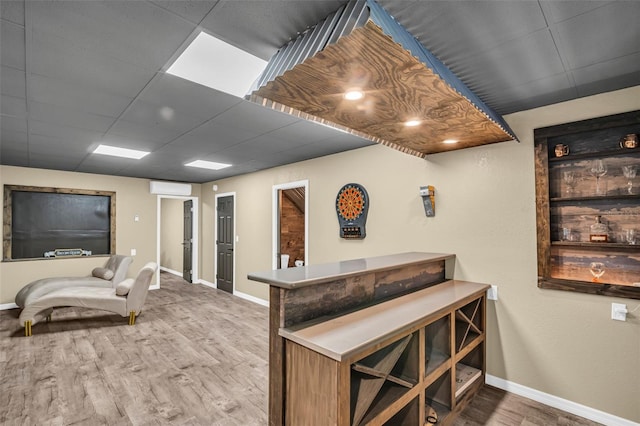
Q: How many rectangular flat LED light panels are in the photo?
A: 3